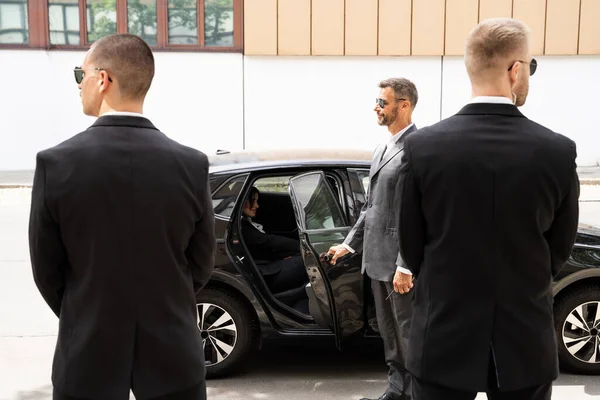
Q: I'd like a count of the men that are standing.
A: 3